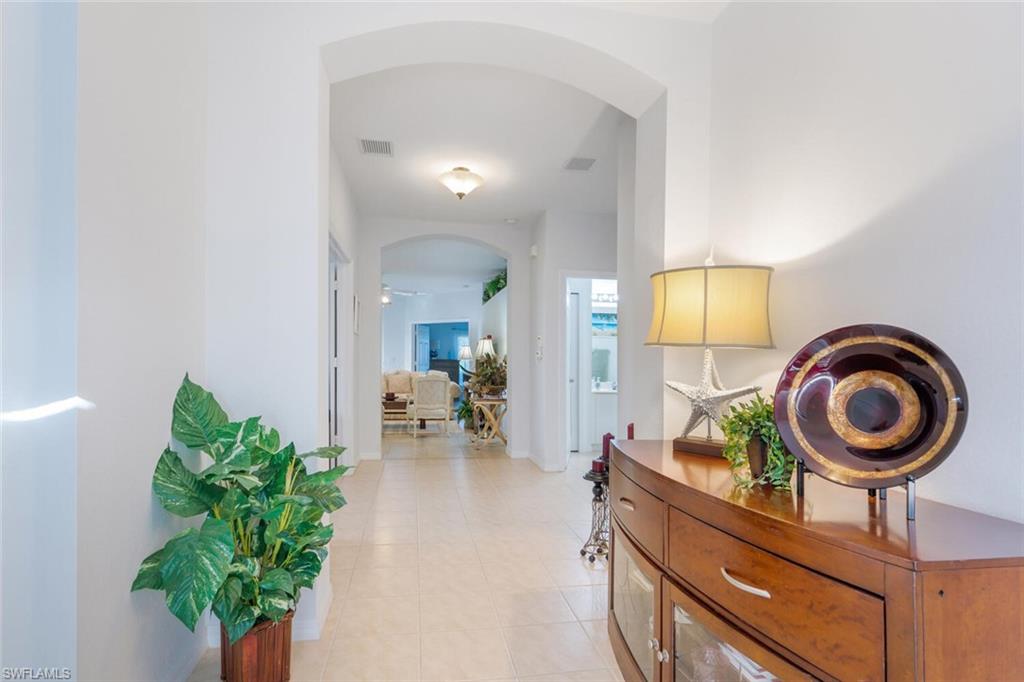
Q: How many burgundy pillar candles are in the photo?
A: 3